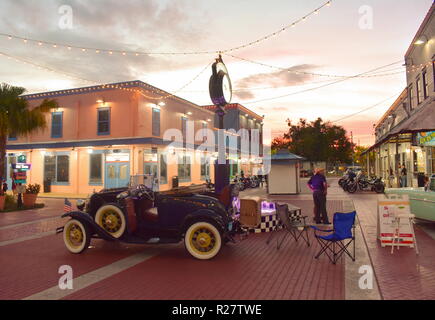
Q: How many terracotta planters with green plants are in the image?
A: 2